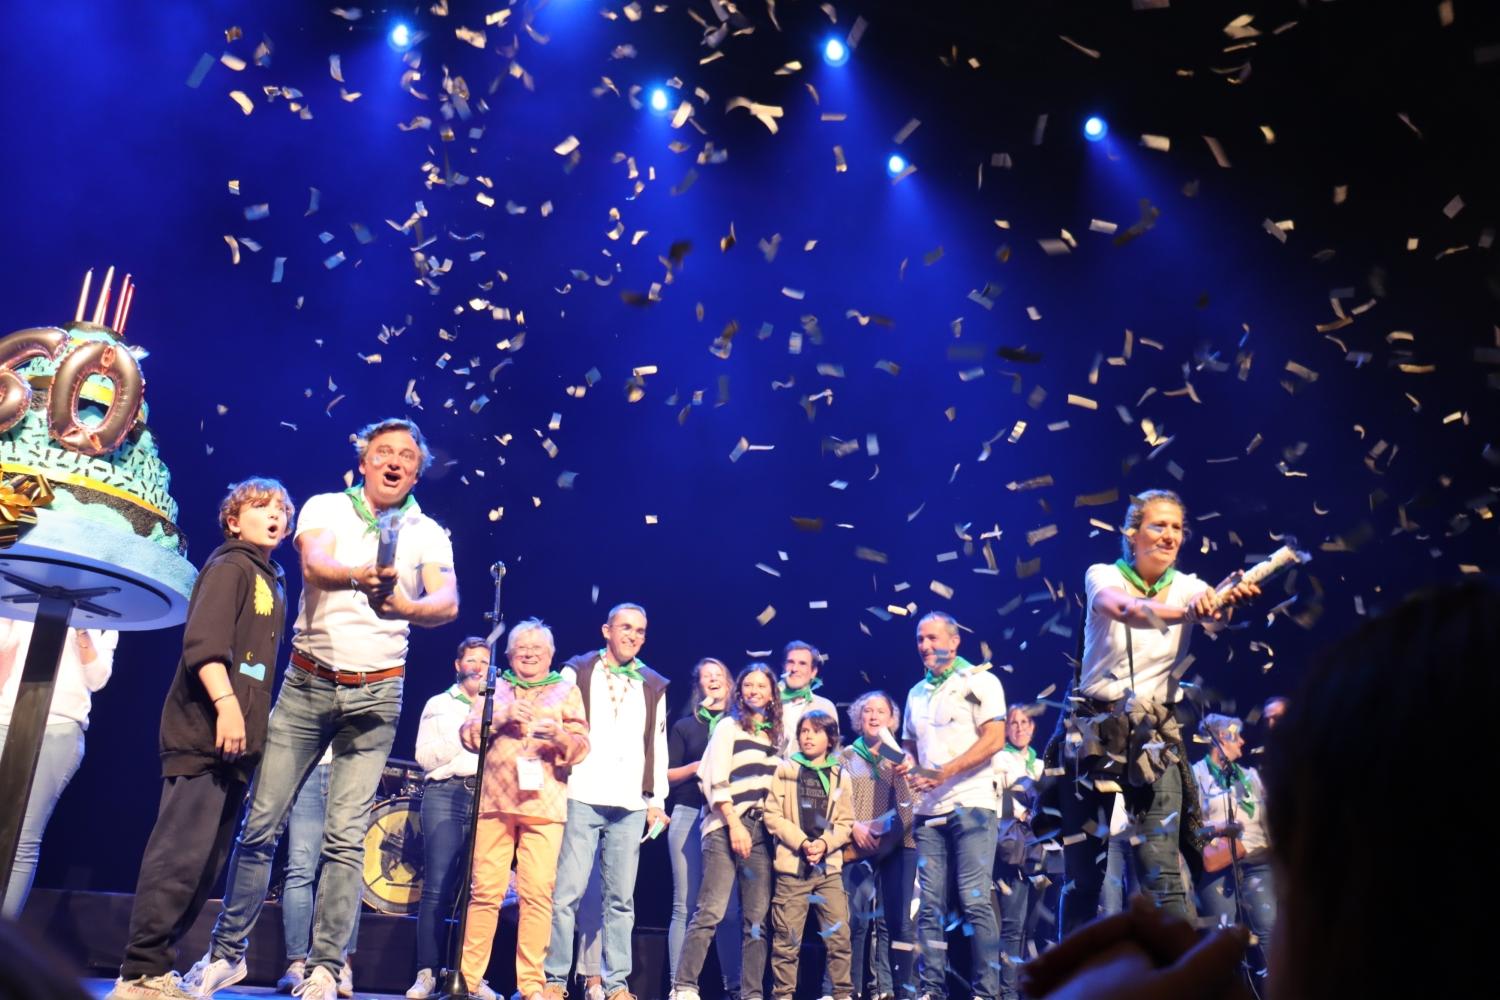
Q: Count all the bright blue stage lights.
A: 5